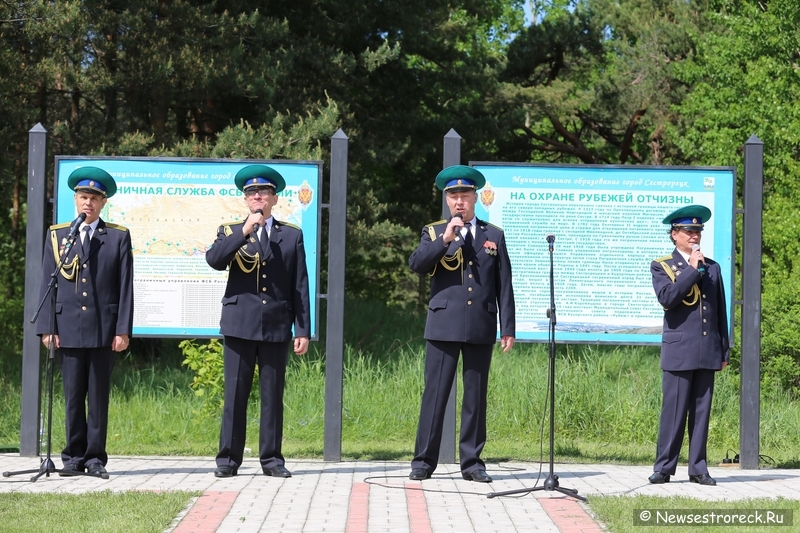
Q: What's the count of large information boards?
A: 2